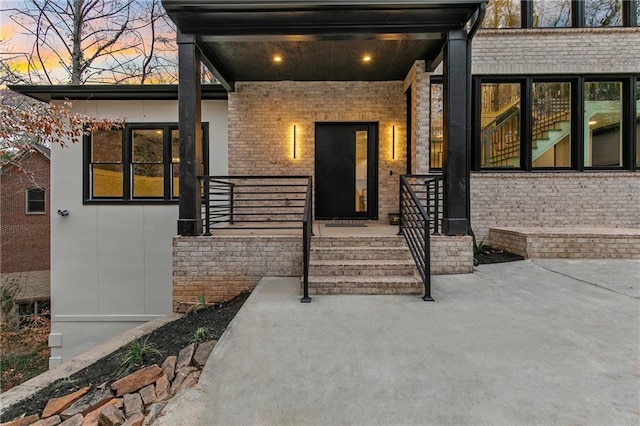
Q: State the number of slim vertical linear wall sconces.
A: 2